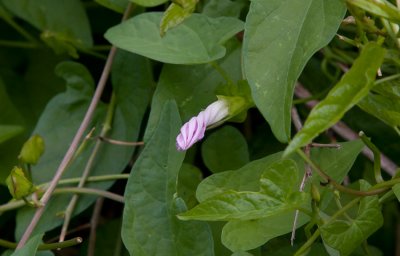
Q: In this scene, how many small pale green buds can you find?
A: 2